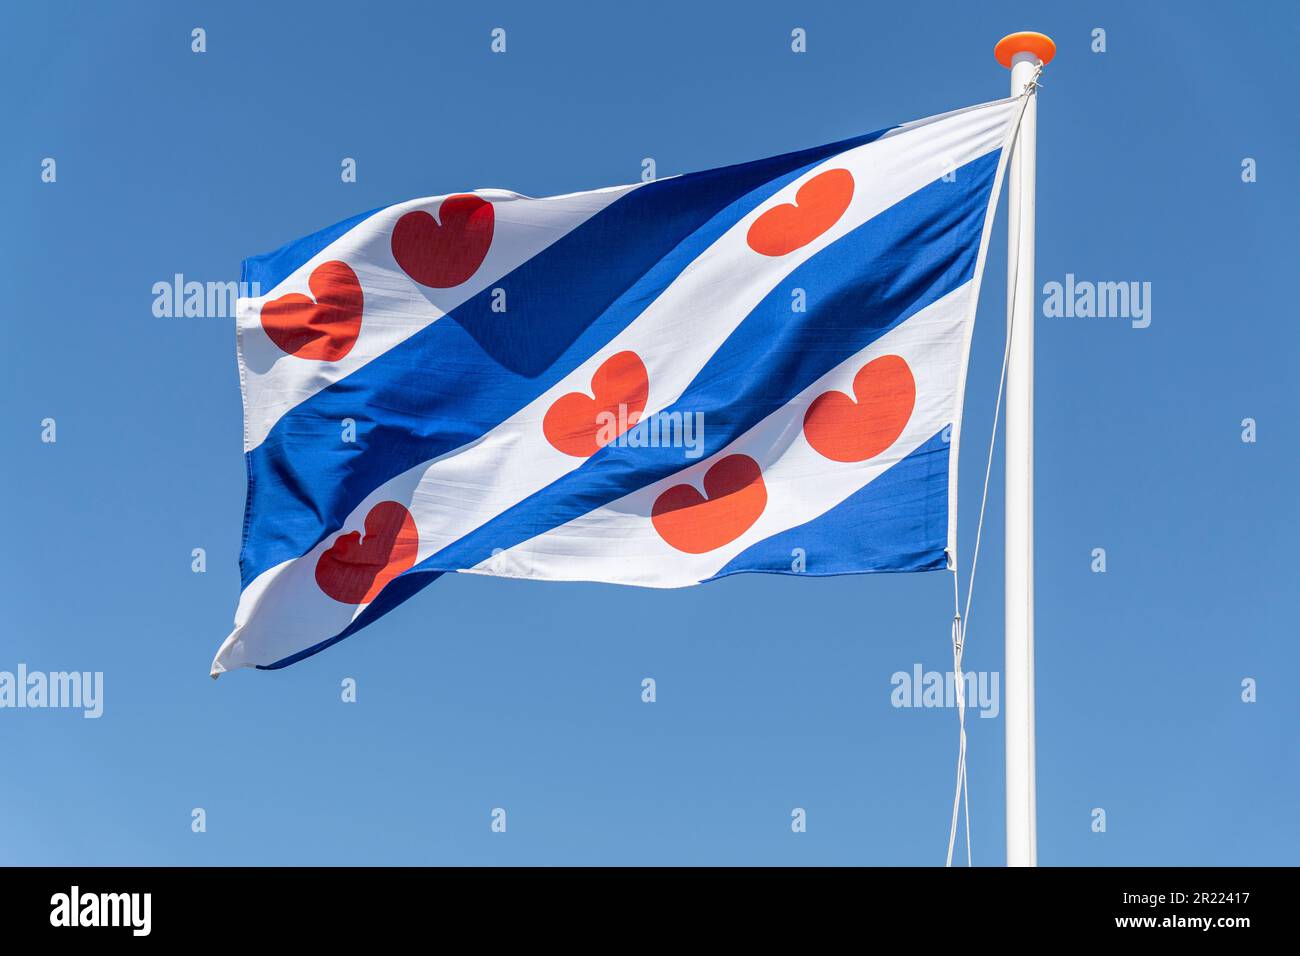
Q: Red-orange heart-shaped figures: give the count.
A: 7